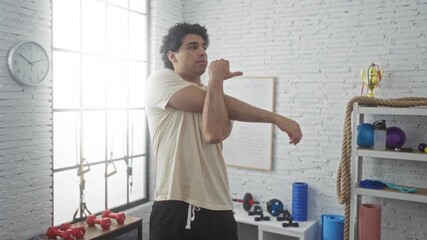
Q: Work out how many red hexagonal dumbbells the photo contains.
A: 4